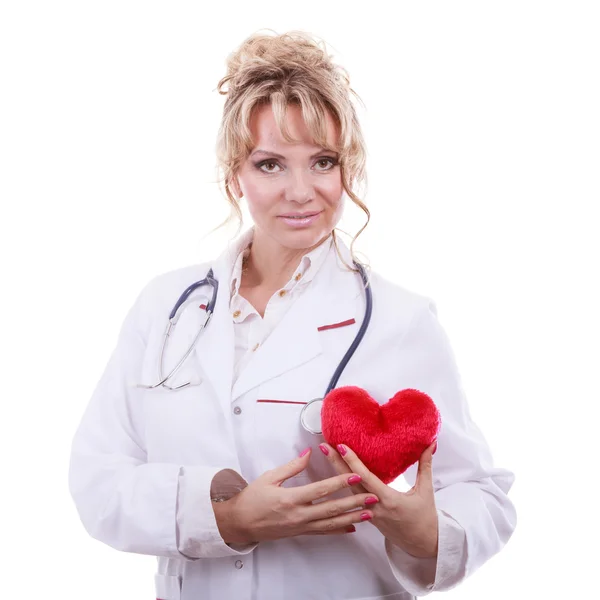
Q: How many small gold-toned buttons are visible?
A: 4